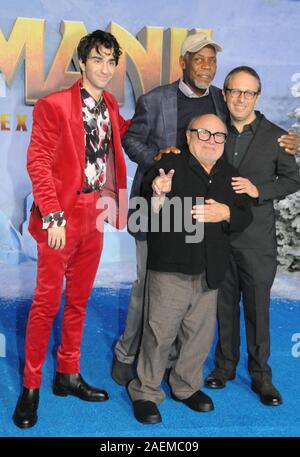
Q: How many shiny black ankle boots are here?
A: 2